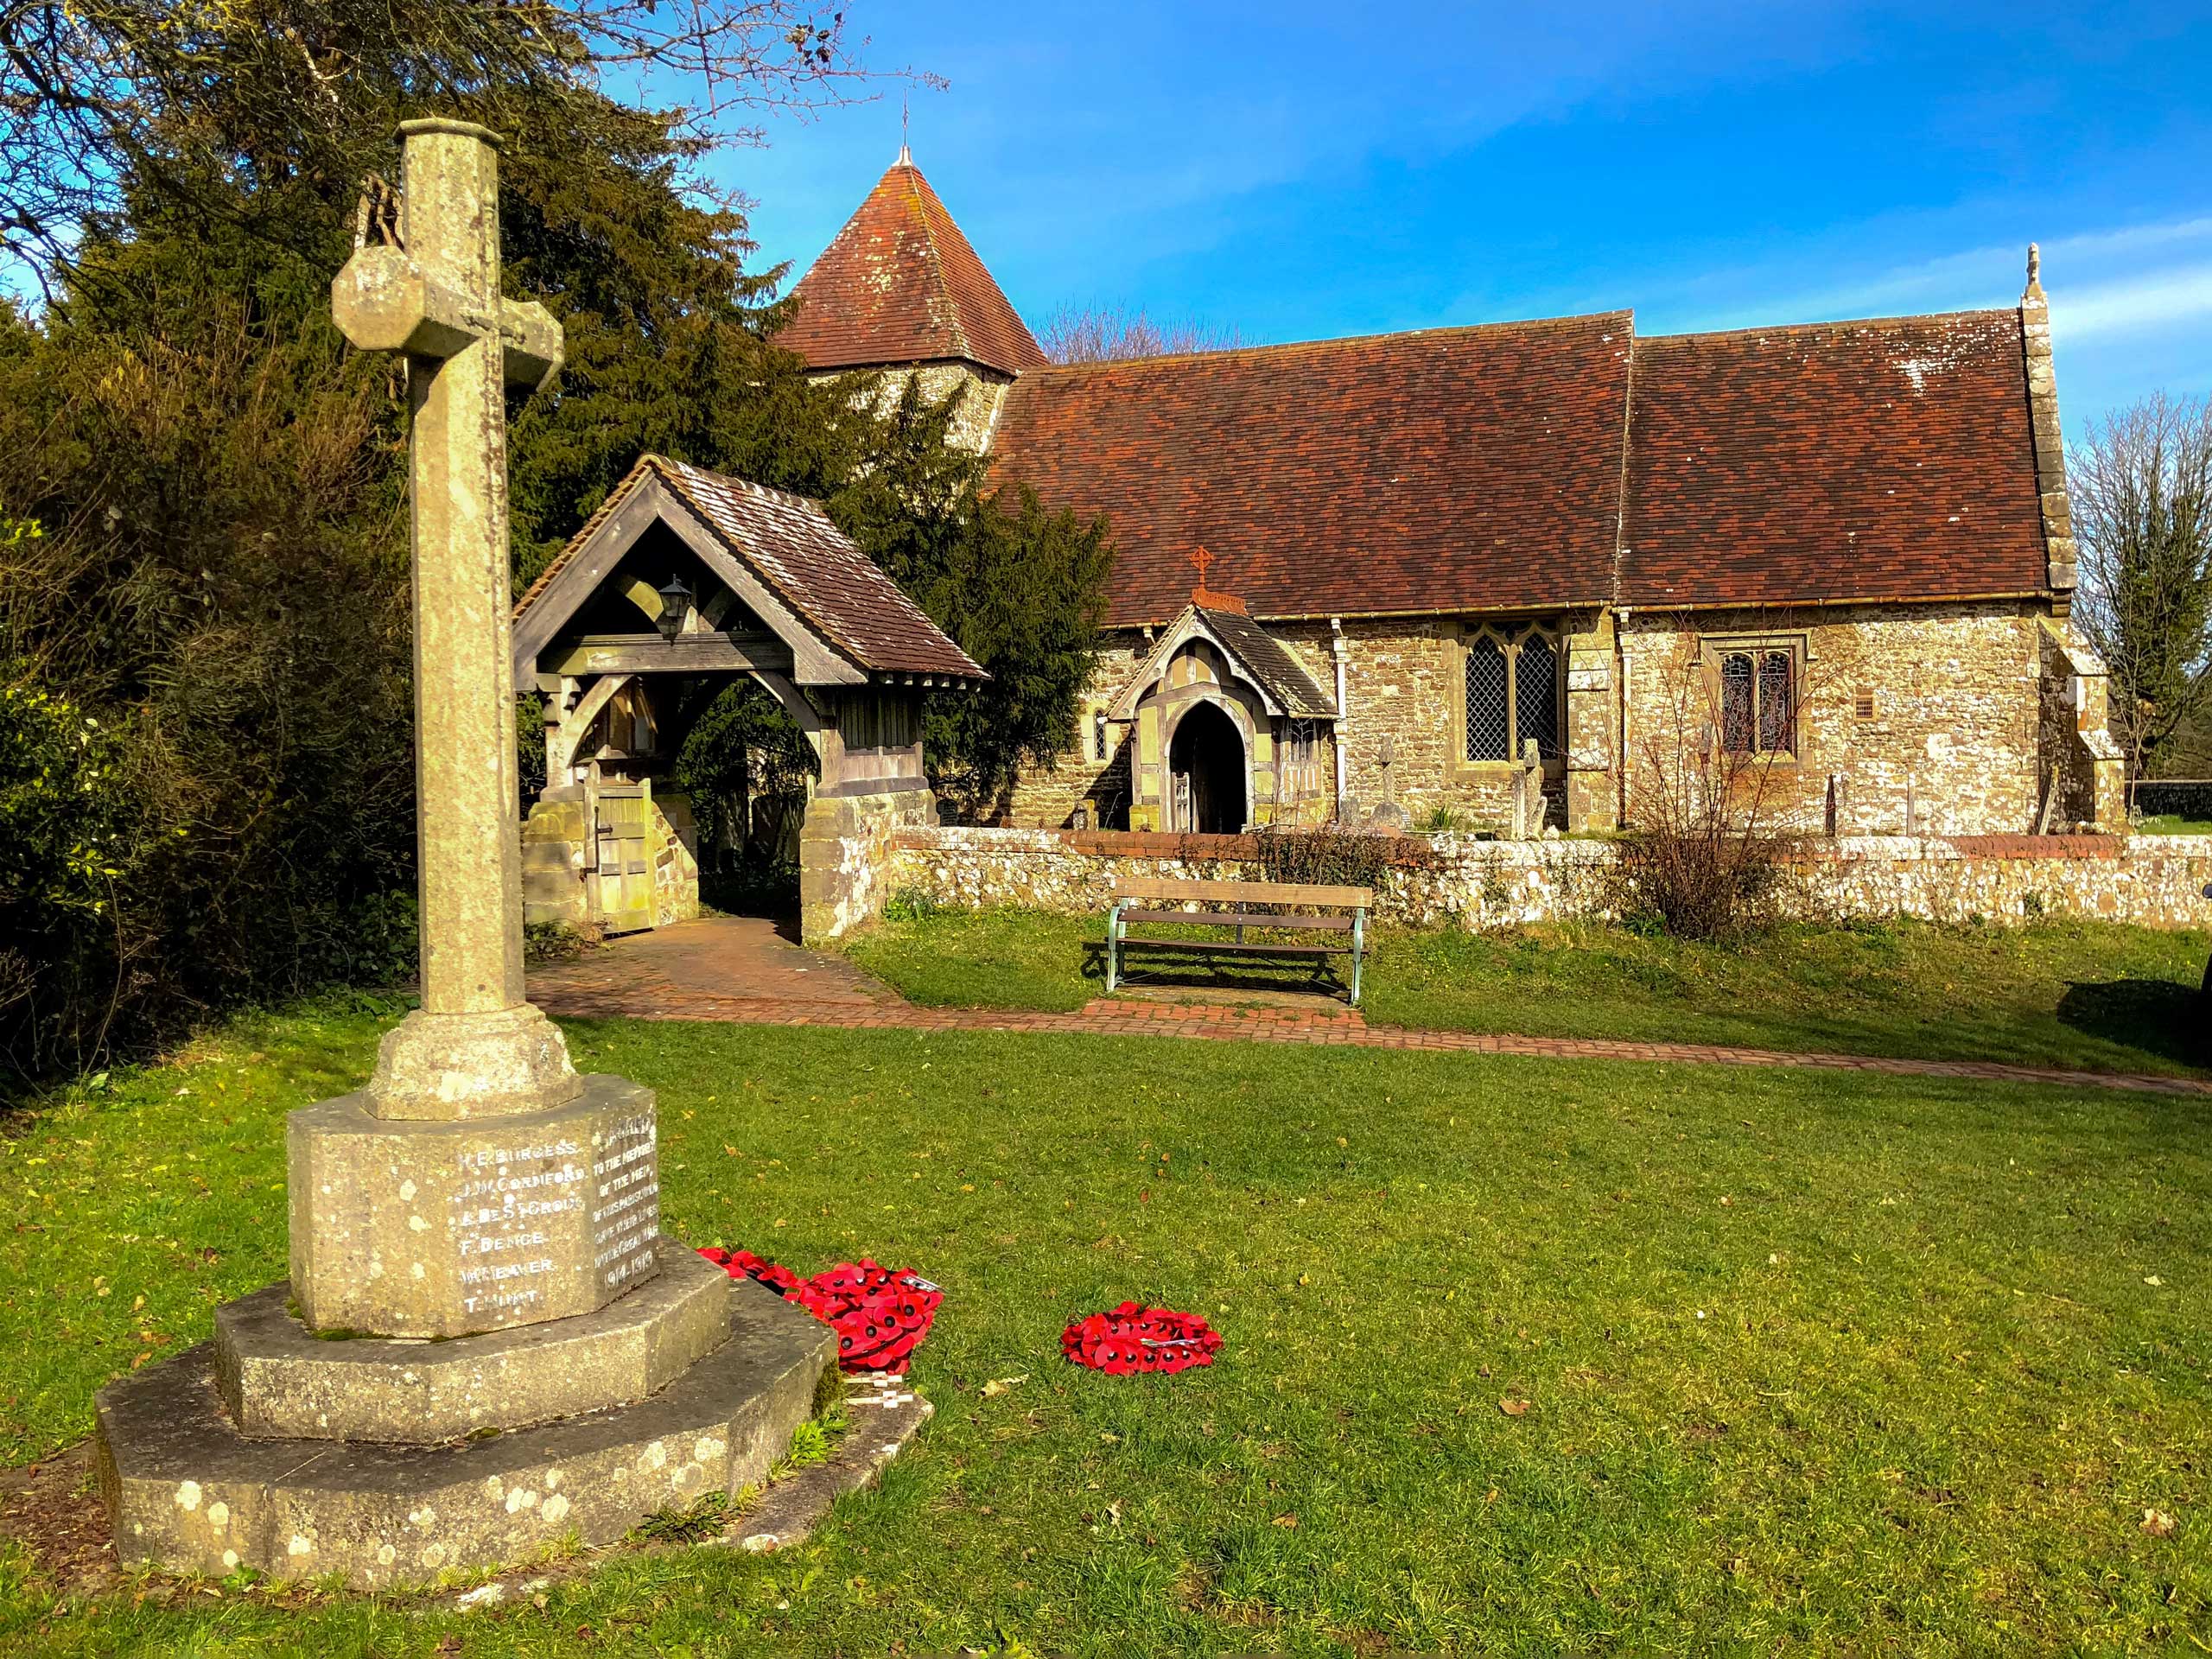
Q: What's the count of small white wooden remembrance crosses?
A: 2